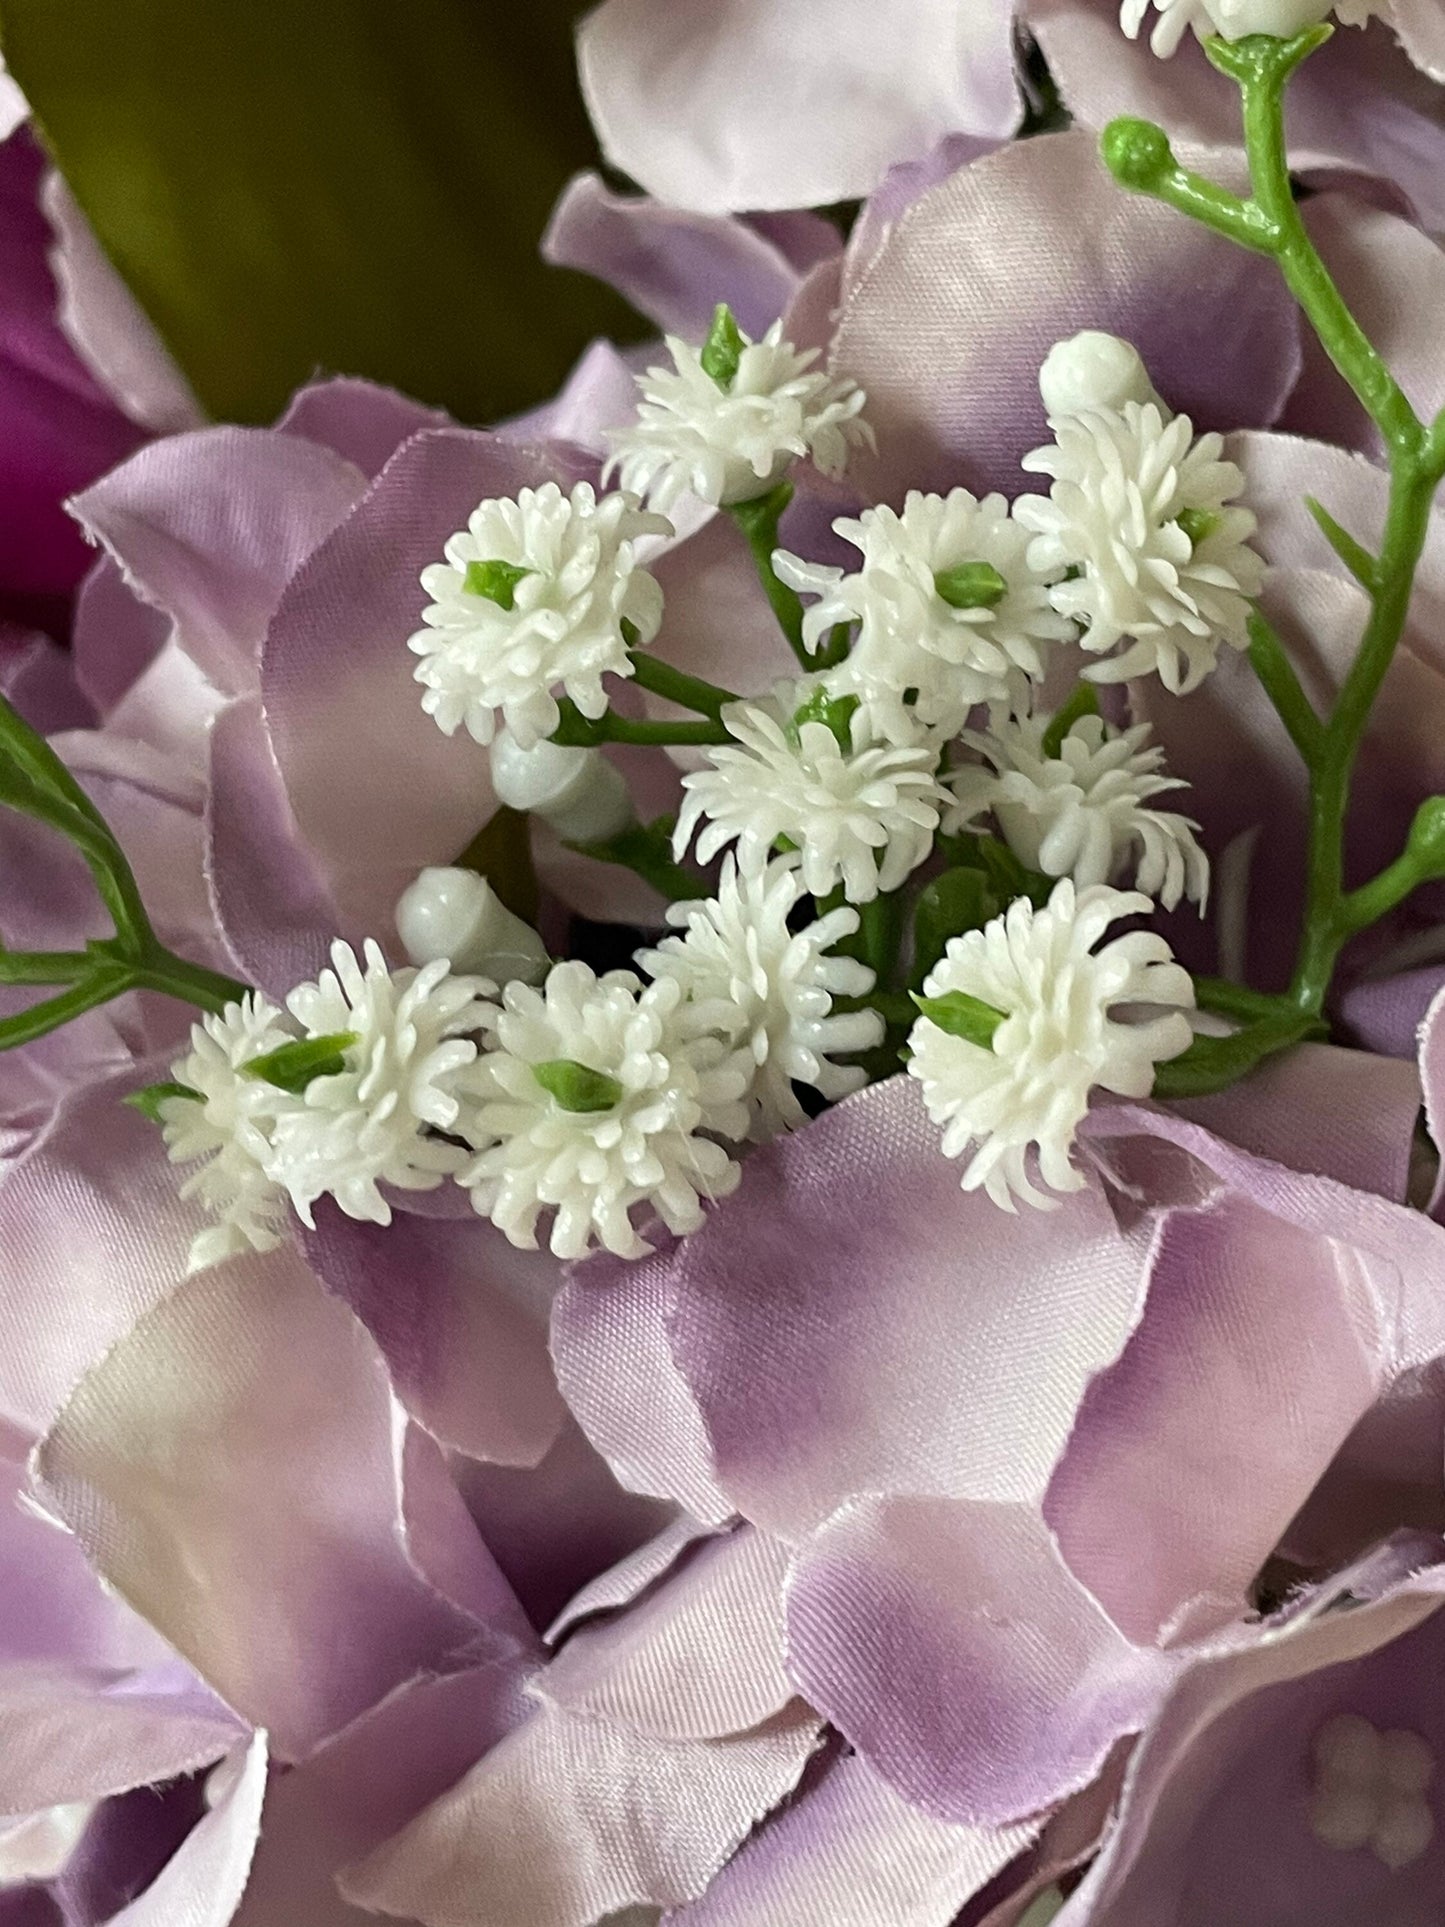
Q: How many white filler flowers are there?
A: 12